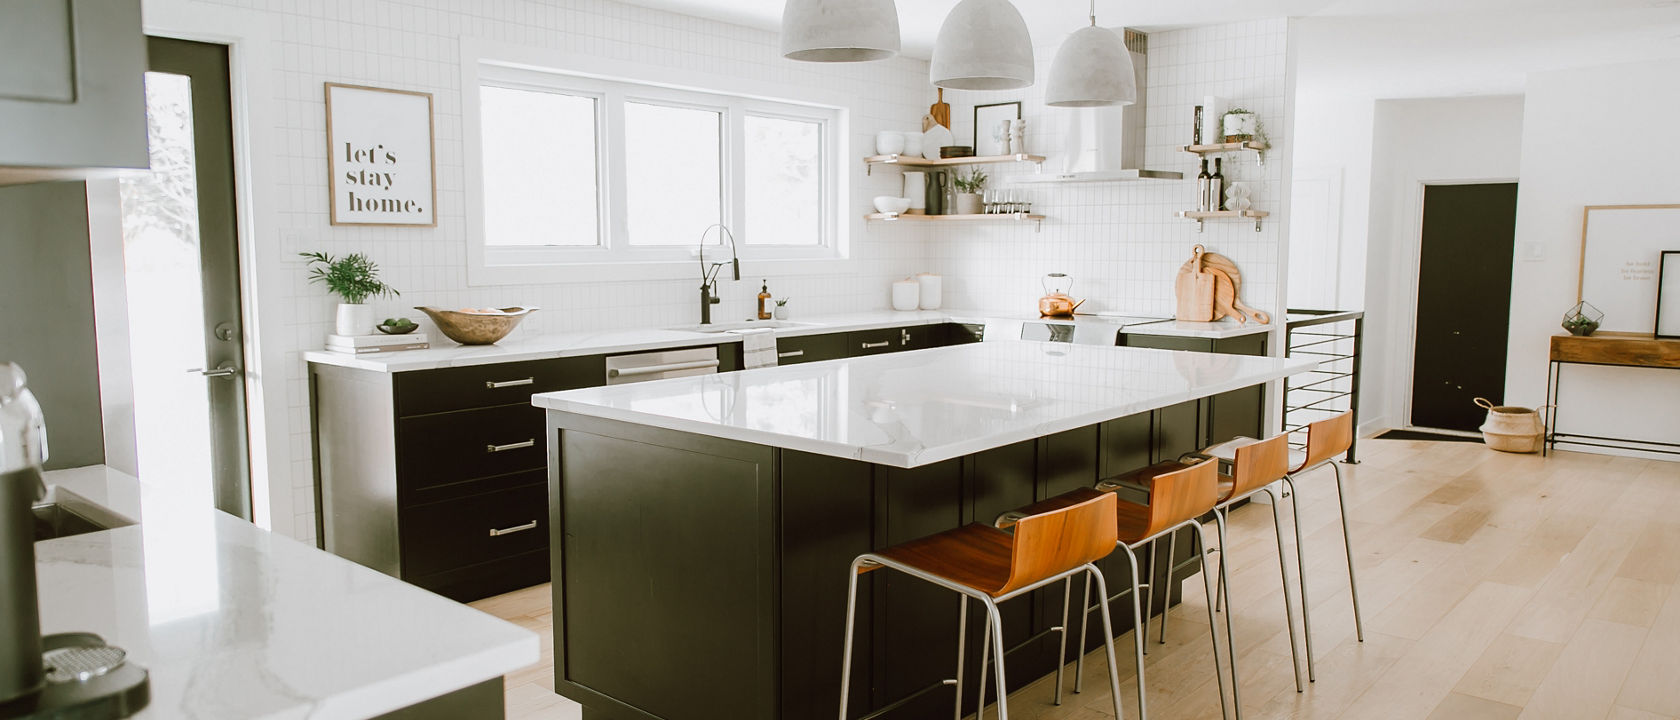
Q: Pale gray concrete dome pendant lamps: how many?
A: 3